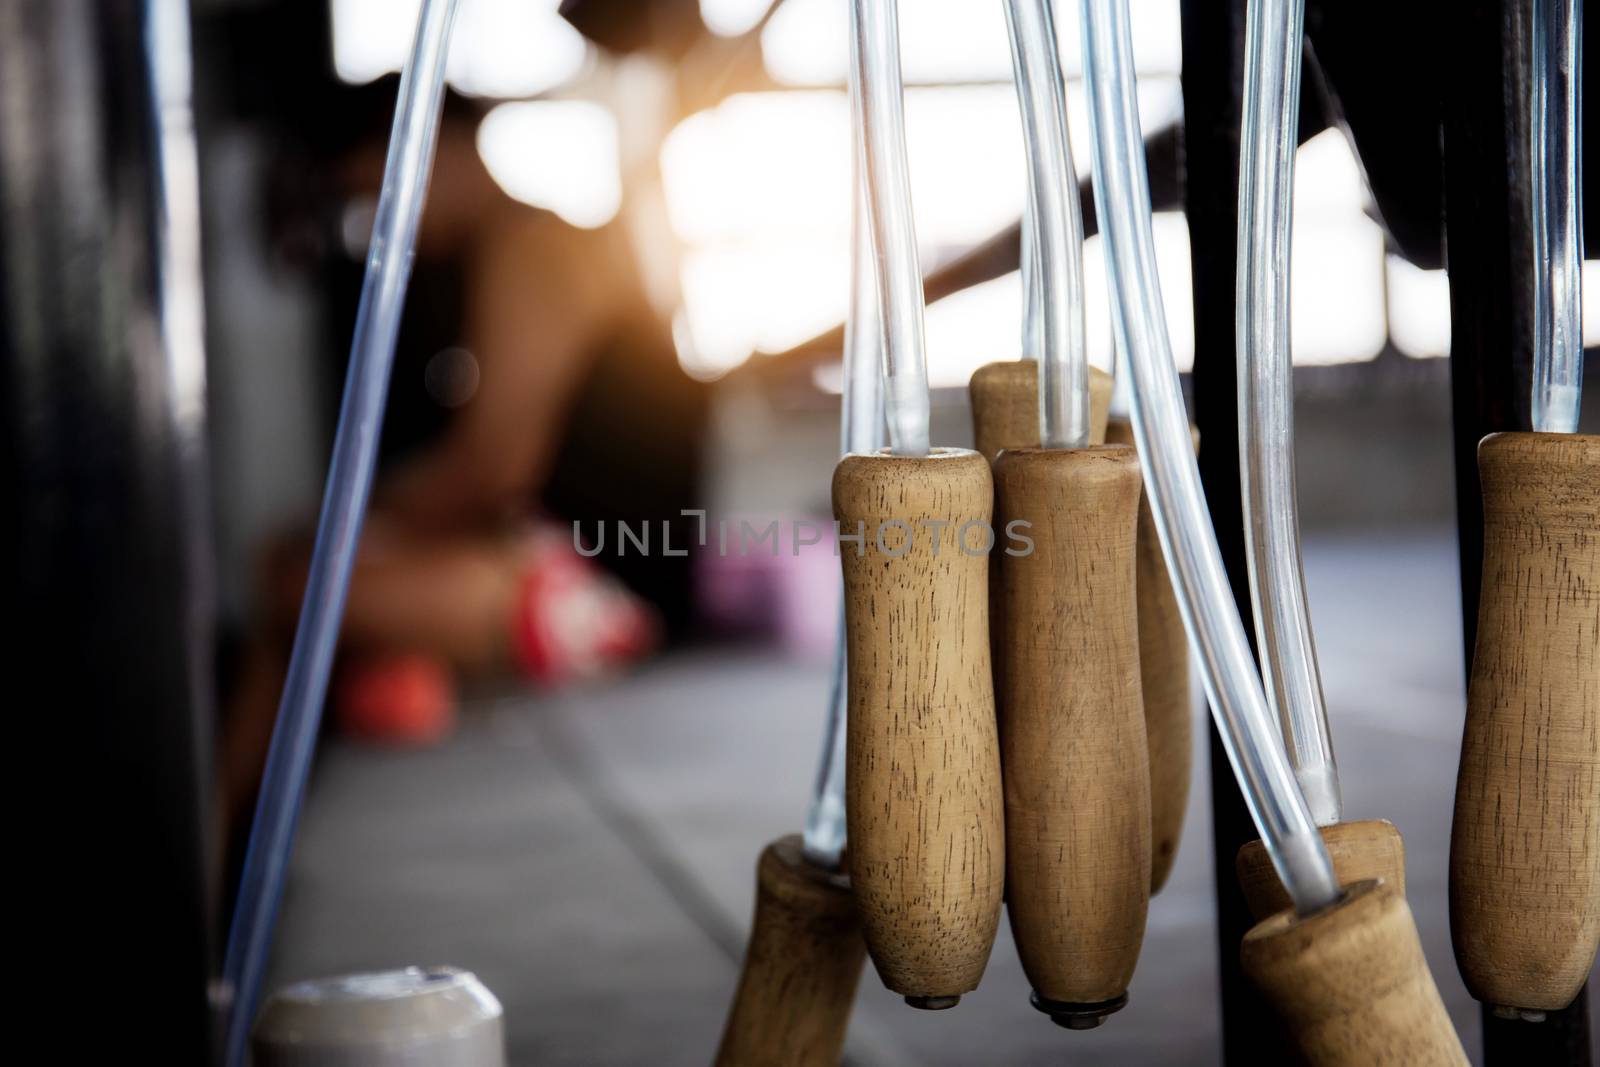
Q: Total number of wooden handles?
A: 8